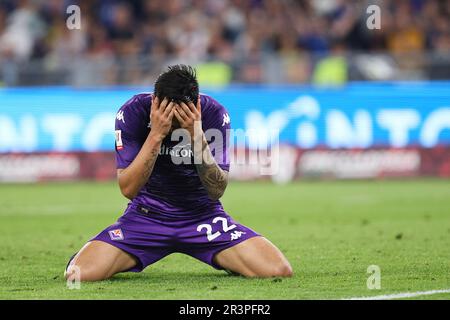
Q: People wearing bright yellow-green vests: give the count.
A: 2